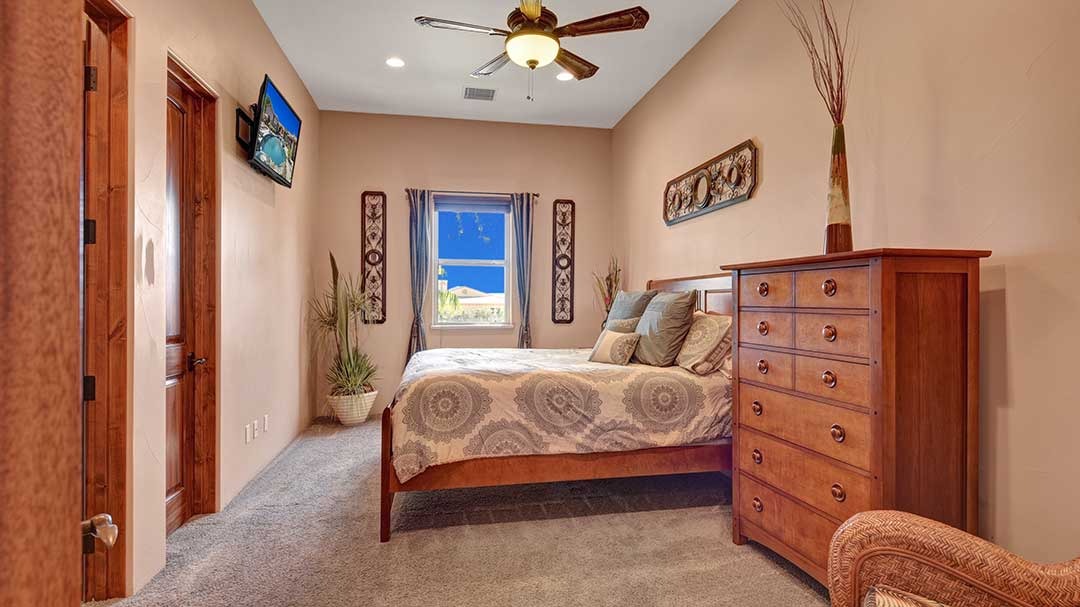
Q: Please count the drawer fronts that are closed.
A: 9